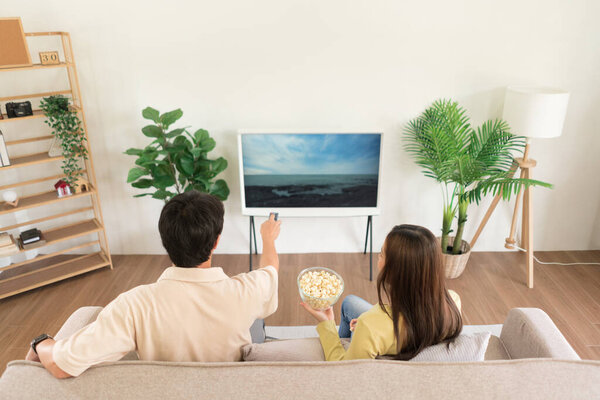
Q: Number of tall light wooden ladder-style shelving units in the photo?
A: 1